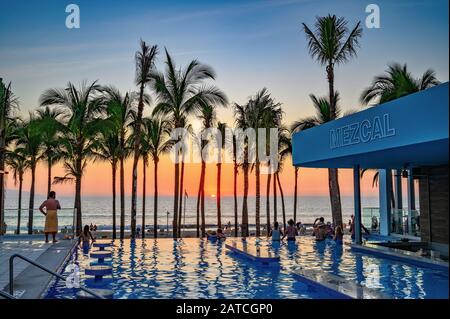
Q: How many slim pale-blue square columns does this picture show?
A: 4